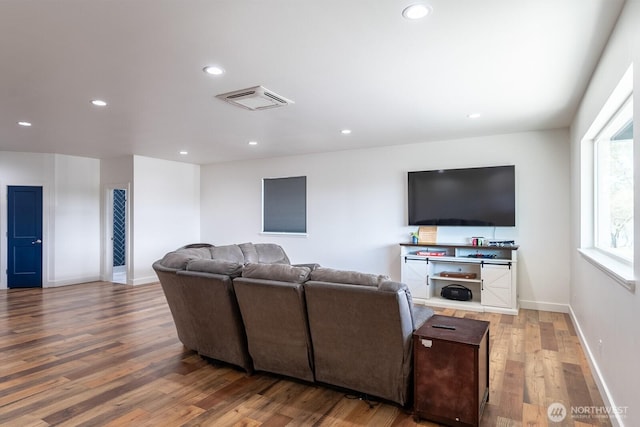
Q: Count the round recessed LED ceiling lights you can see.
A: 8